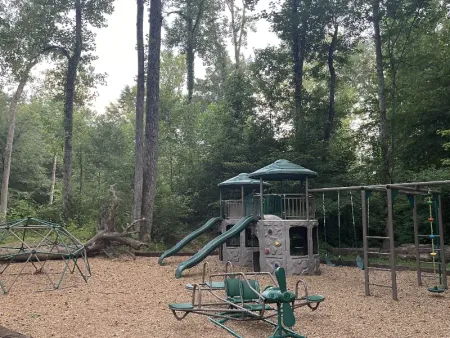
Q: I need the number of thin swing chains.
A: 4